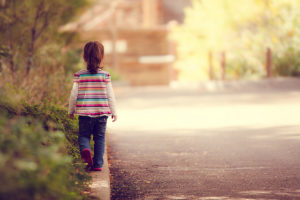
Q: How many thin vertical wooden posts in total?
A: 3